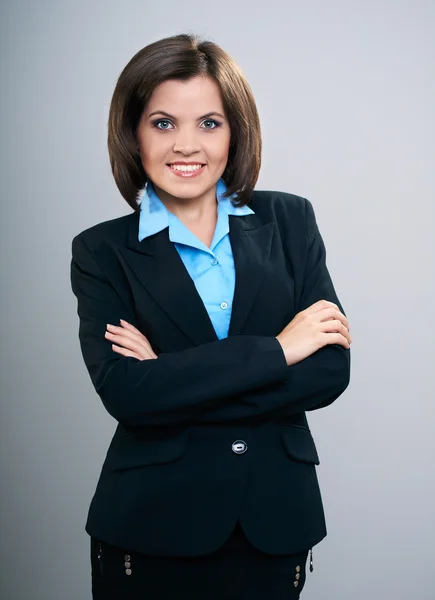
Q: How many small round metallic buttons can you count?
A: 6